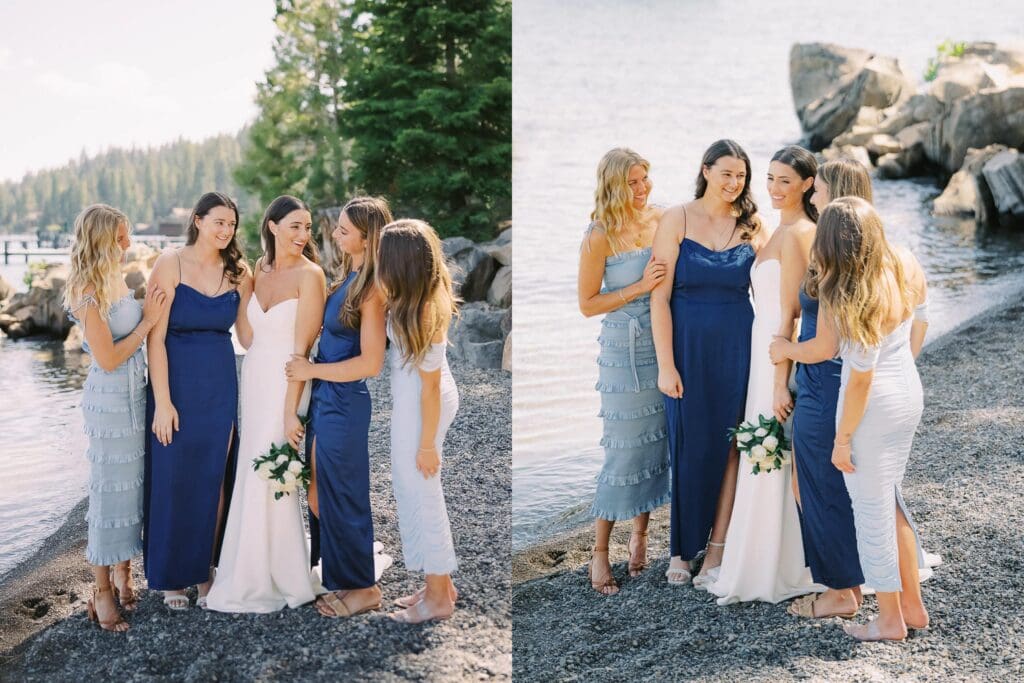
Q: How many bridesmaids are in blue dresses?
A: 4